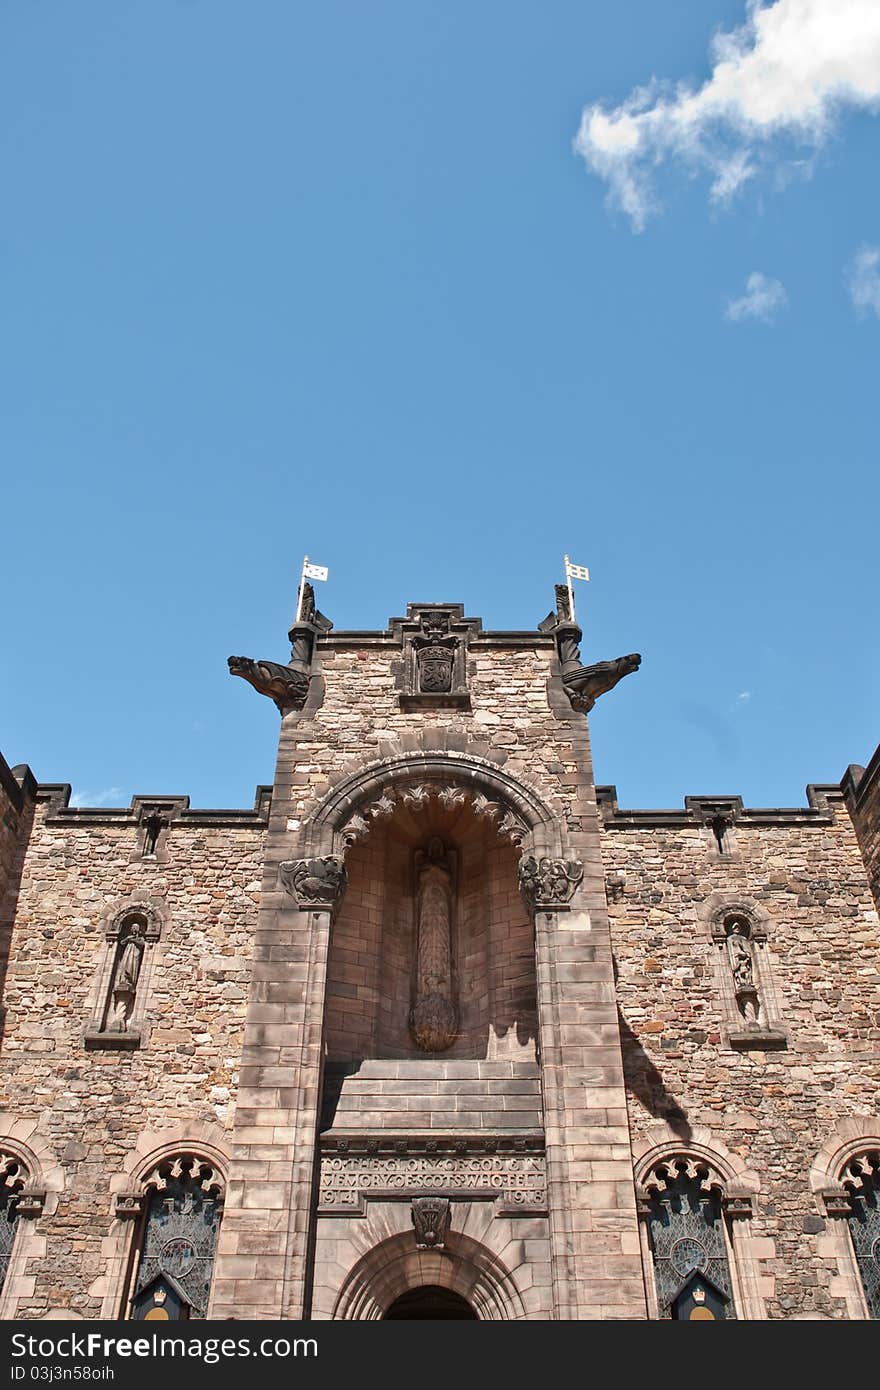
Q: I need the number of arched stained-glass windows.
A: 4